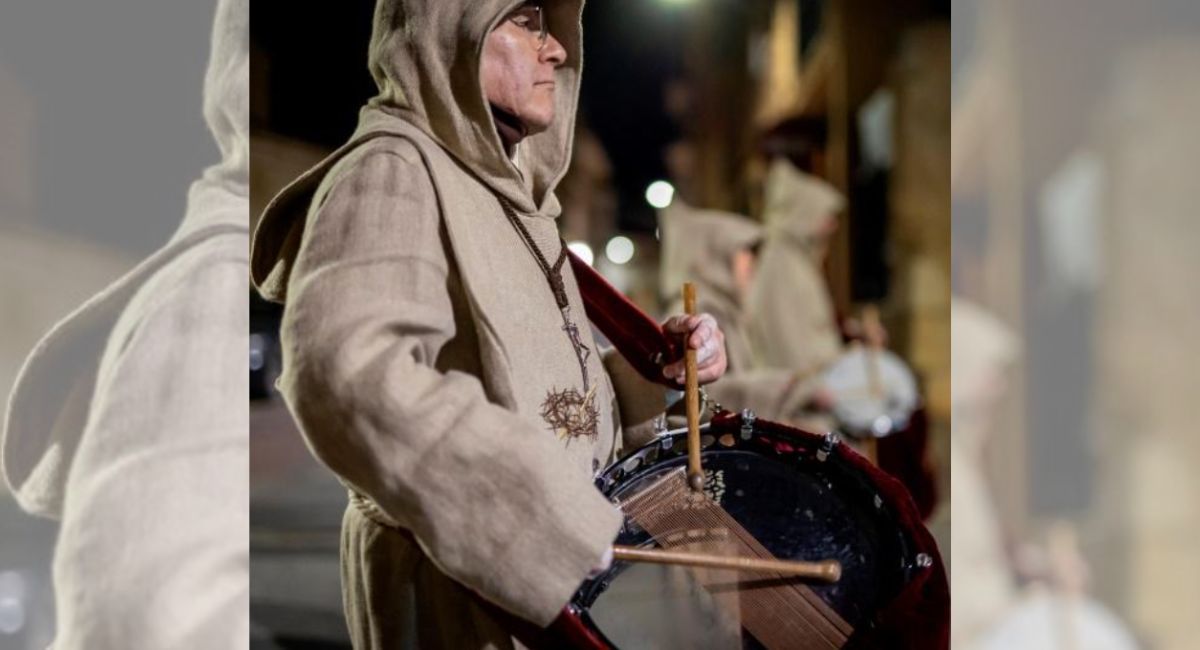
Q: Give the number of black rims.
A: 1